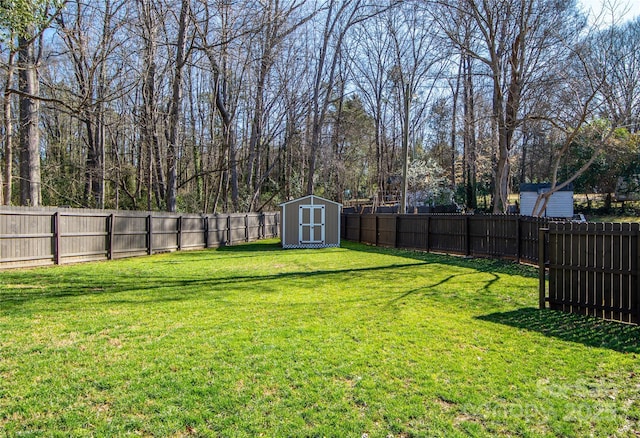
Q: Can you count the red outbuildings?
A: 0